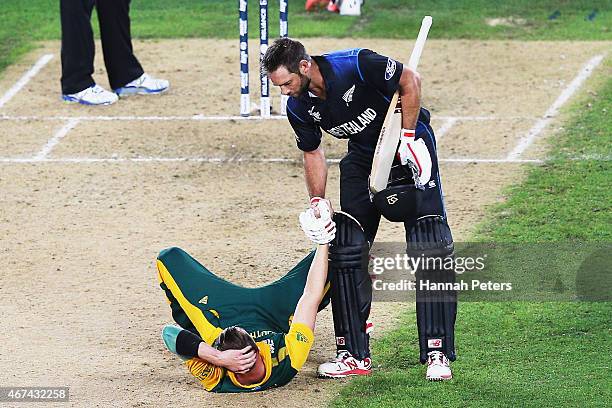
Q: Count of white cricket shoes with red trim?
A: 2